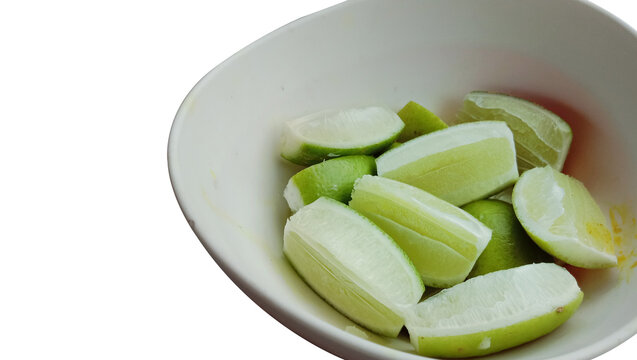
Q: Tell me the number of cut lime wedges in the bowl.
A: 10